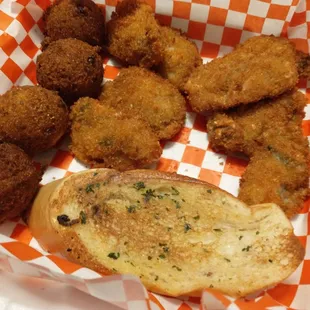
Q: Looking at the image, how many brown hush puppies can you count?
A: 4